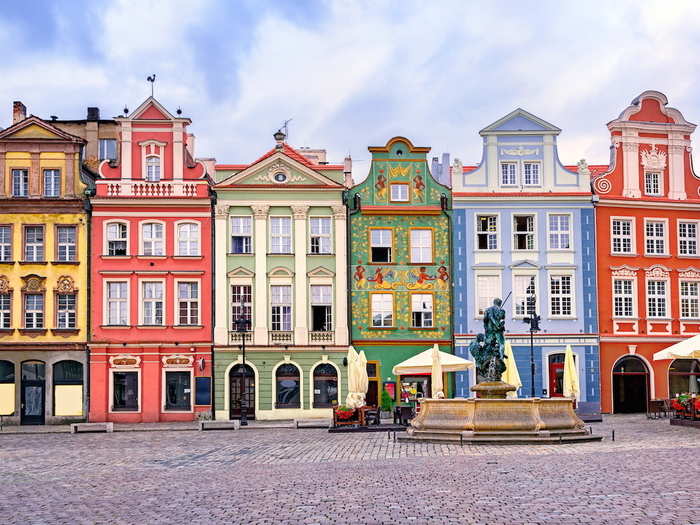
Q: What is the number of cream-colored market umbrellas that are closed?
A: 5